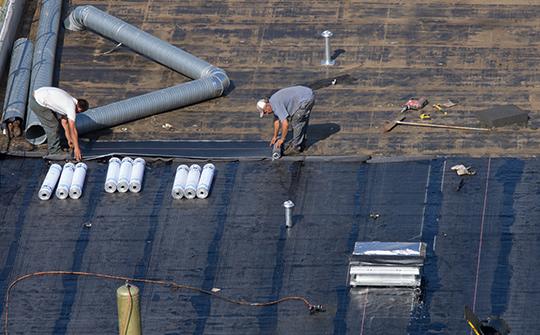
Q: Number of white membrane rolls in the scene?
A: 9